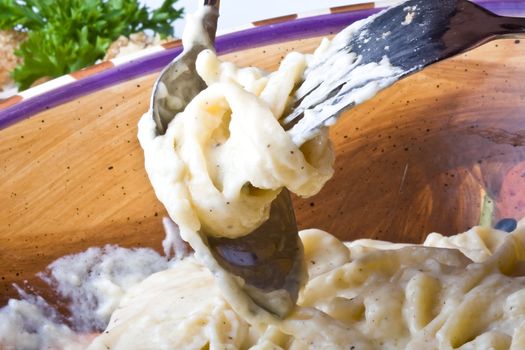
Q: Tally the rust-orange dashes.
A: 5